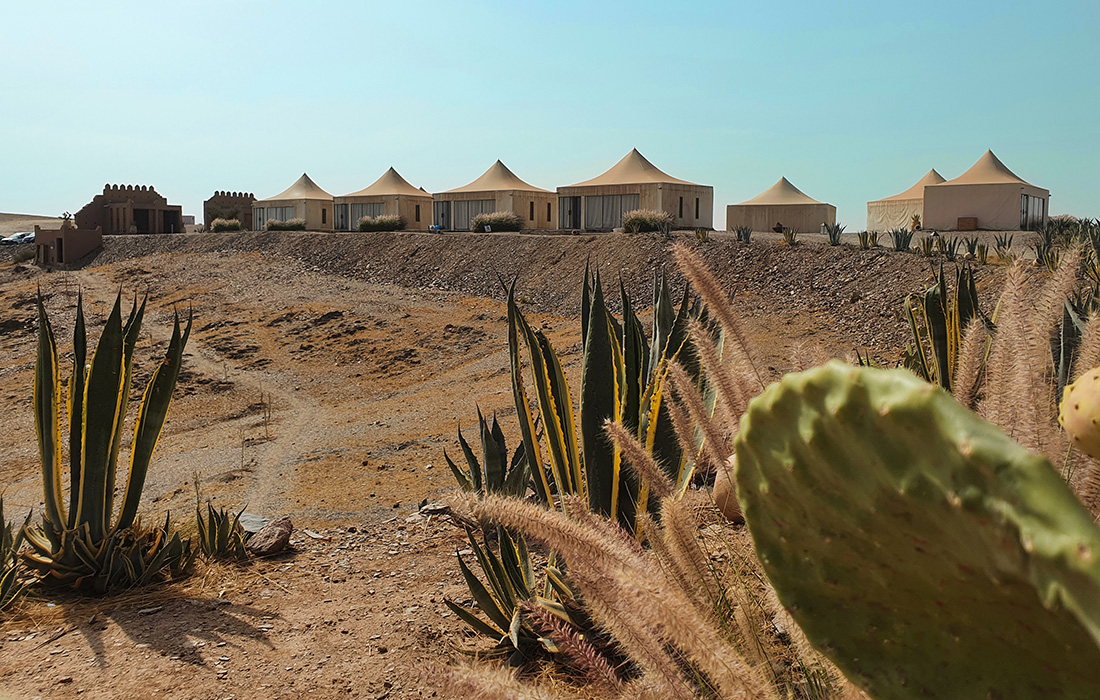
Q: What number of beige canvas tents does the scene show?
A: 7